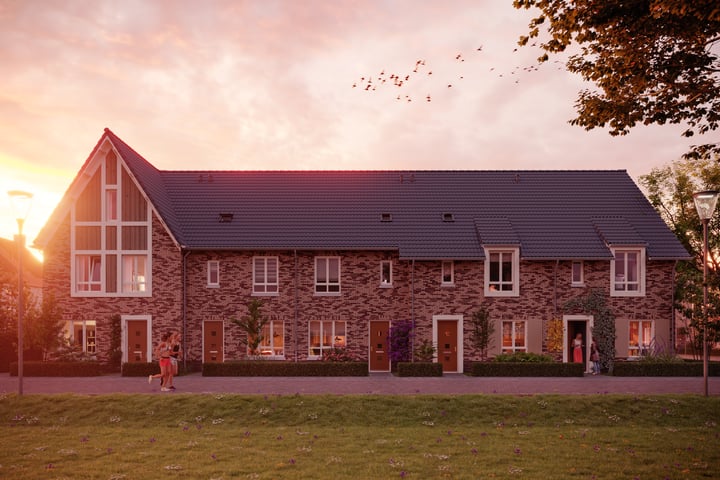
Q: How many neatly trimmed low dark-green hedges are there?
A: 6